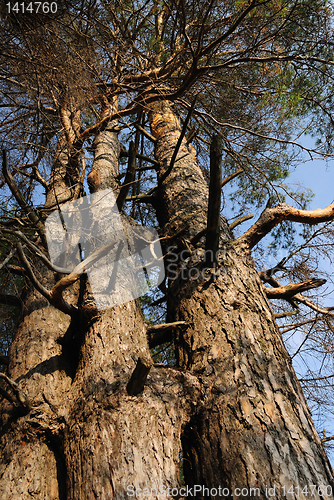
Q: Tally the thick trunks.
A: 3